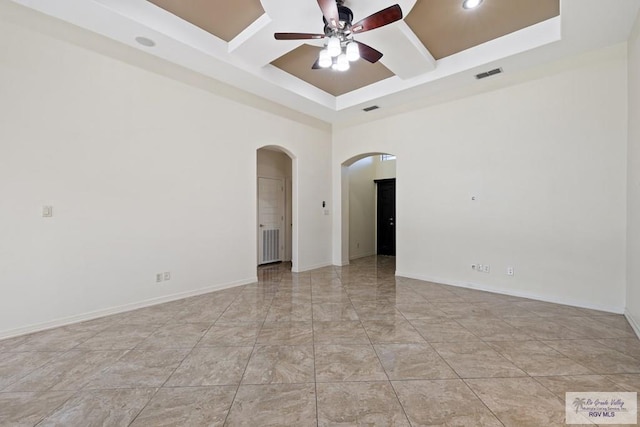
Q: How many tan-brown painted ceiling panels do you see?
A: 3